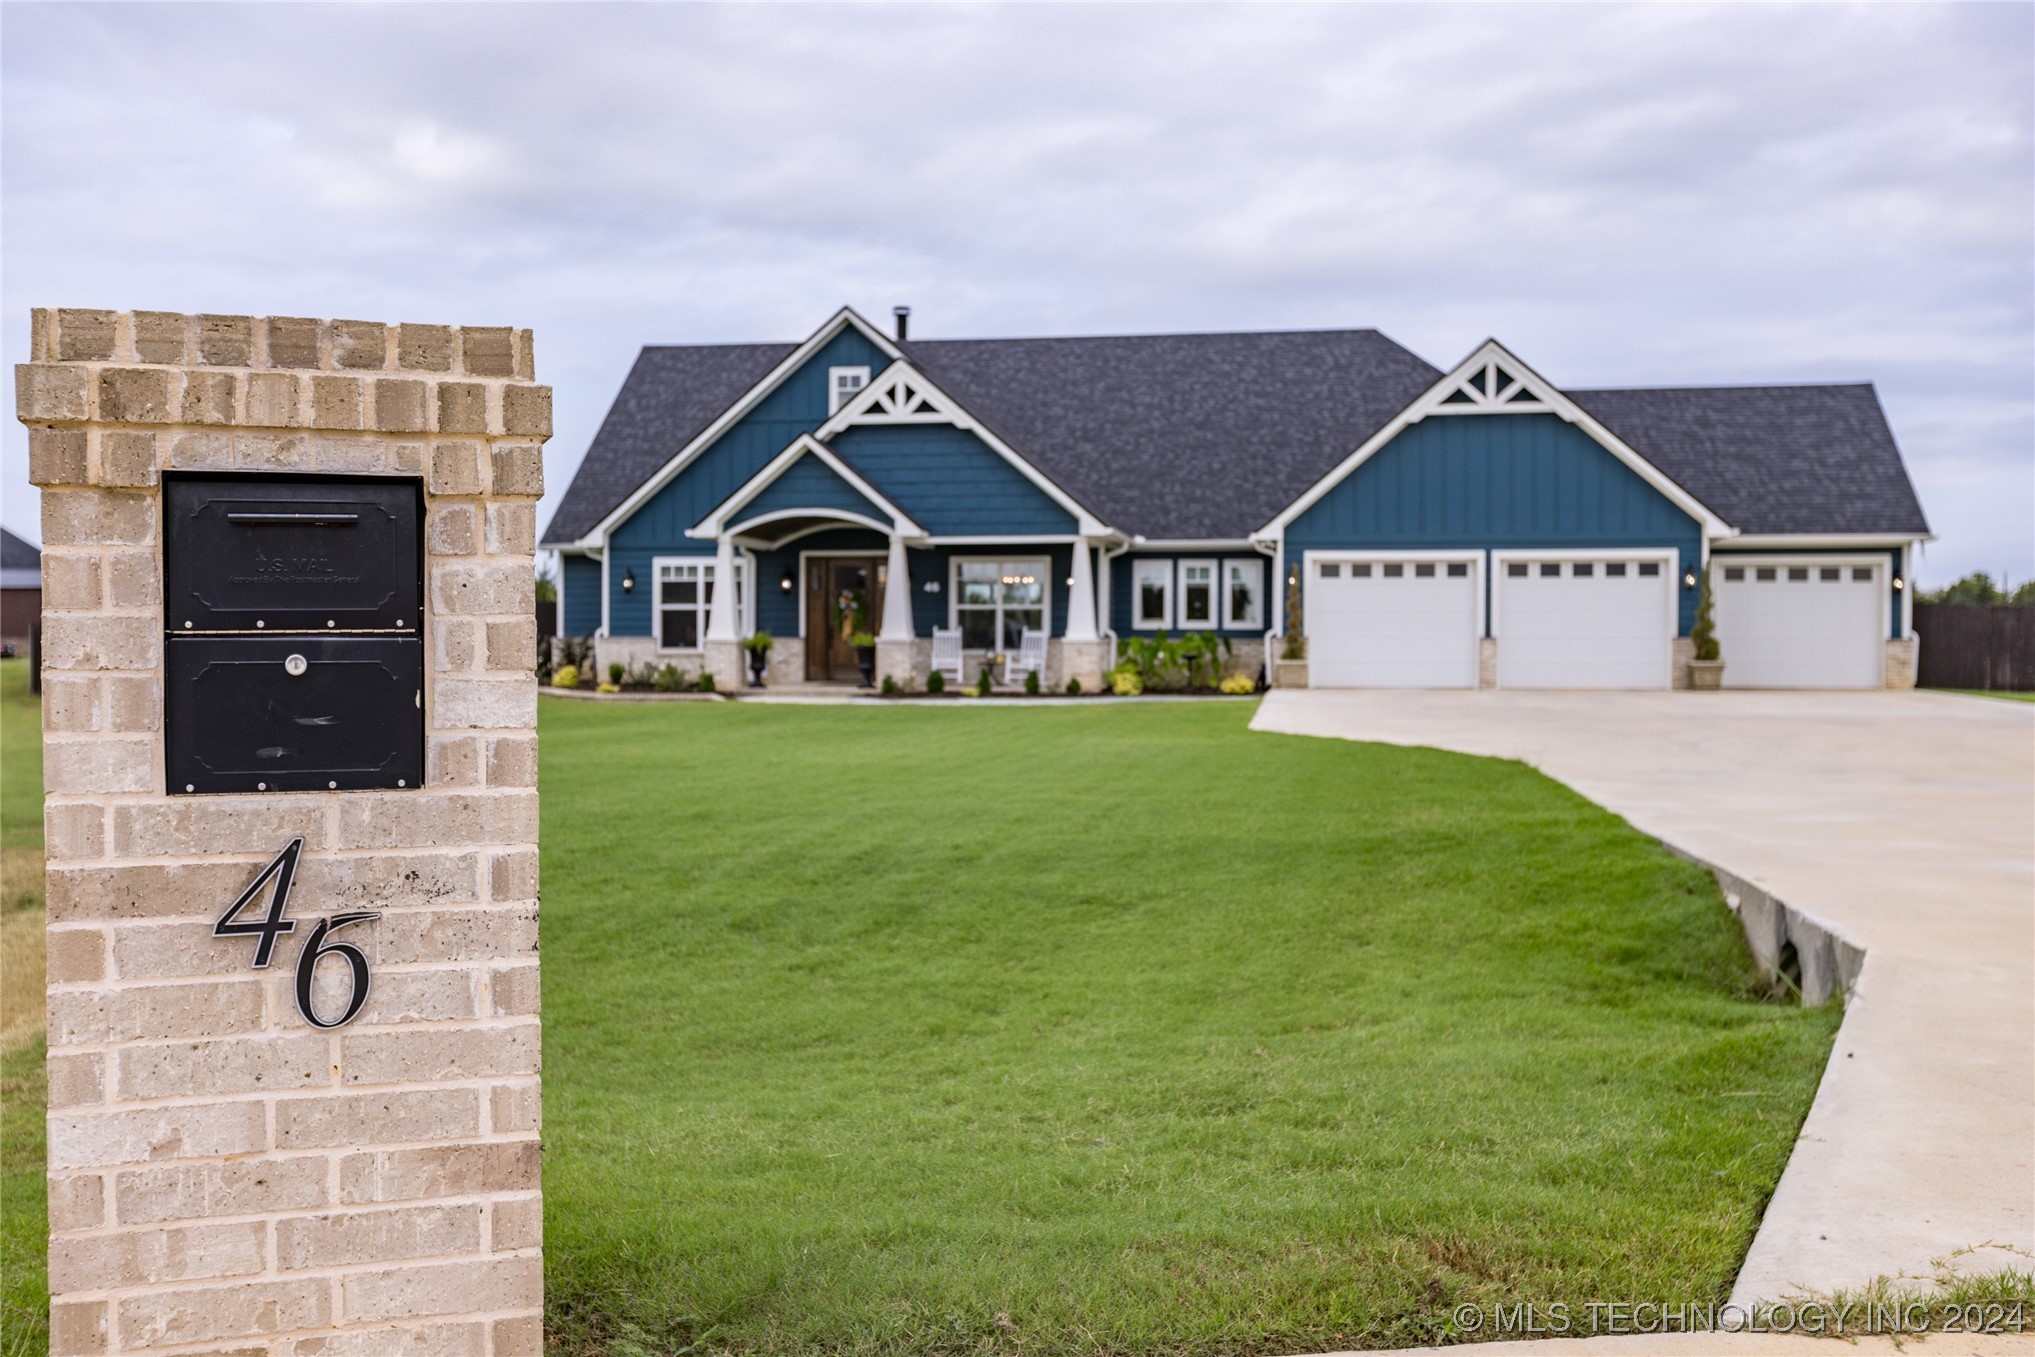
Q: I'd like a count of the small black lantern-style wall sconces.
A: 6